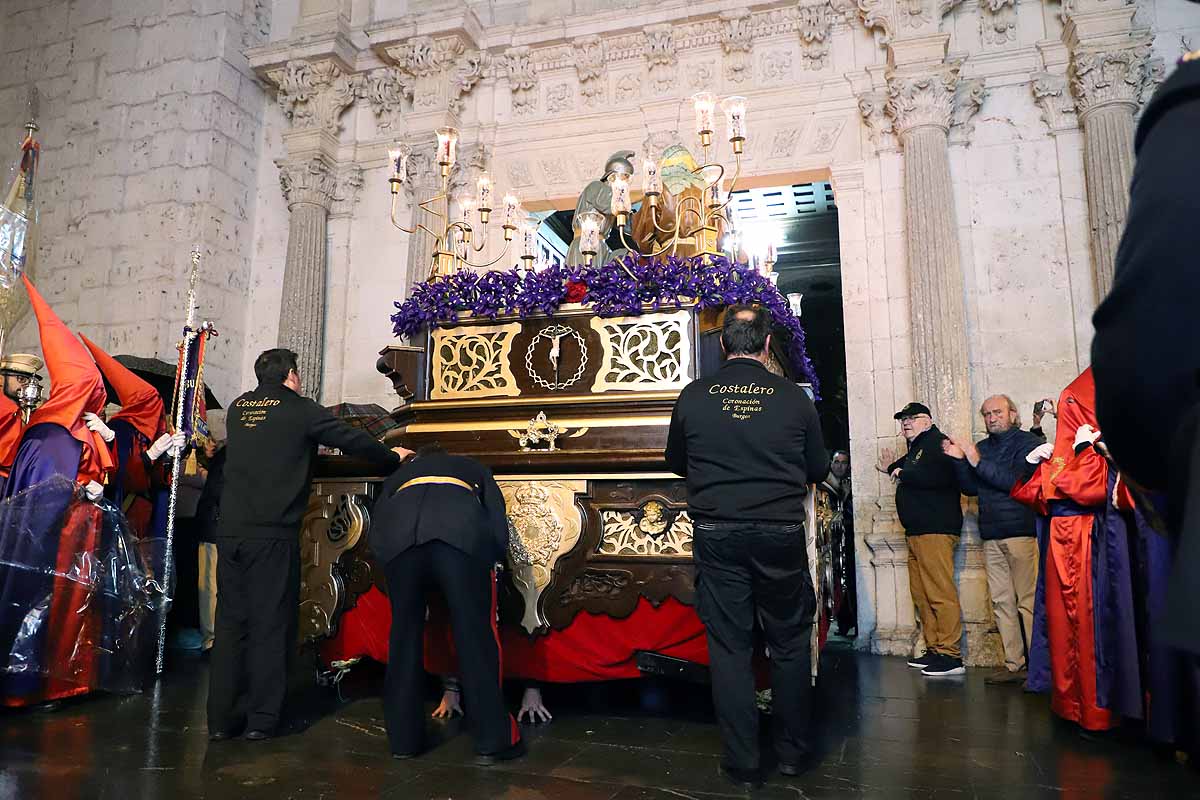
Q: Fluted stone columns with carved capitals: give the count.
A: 4